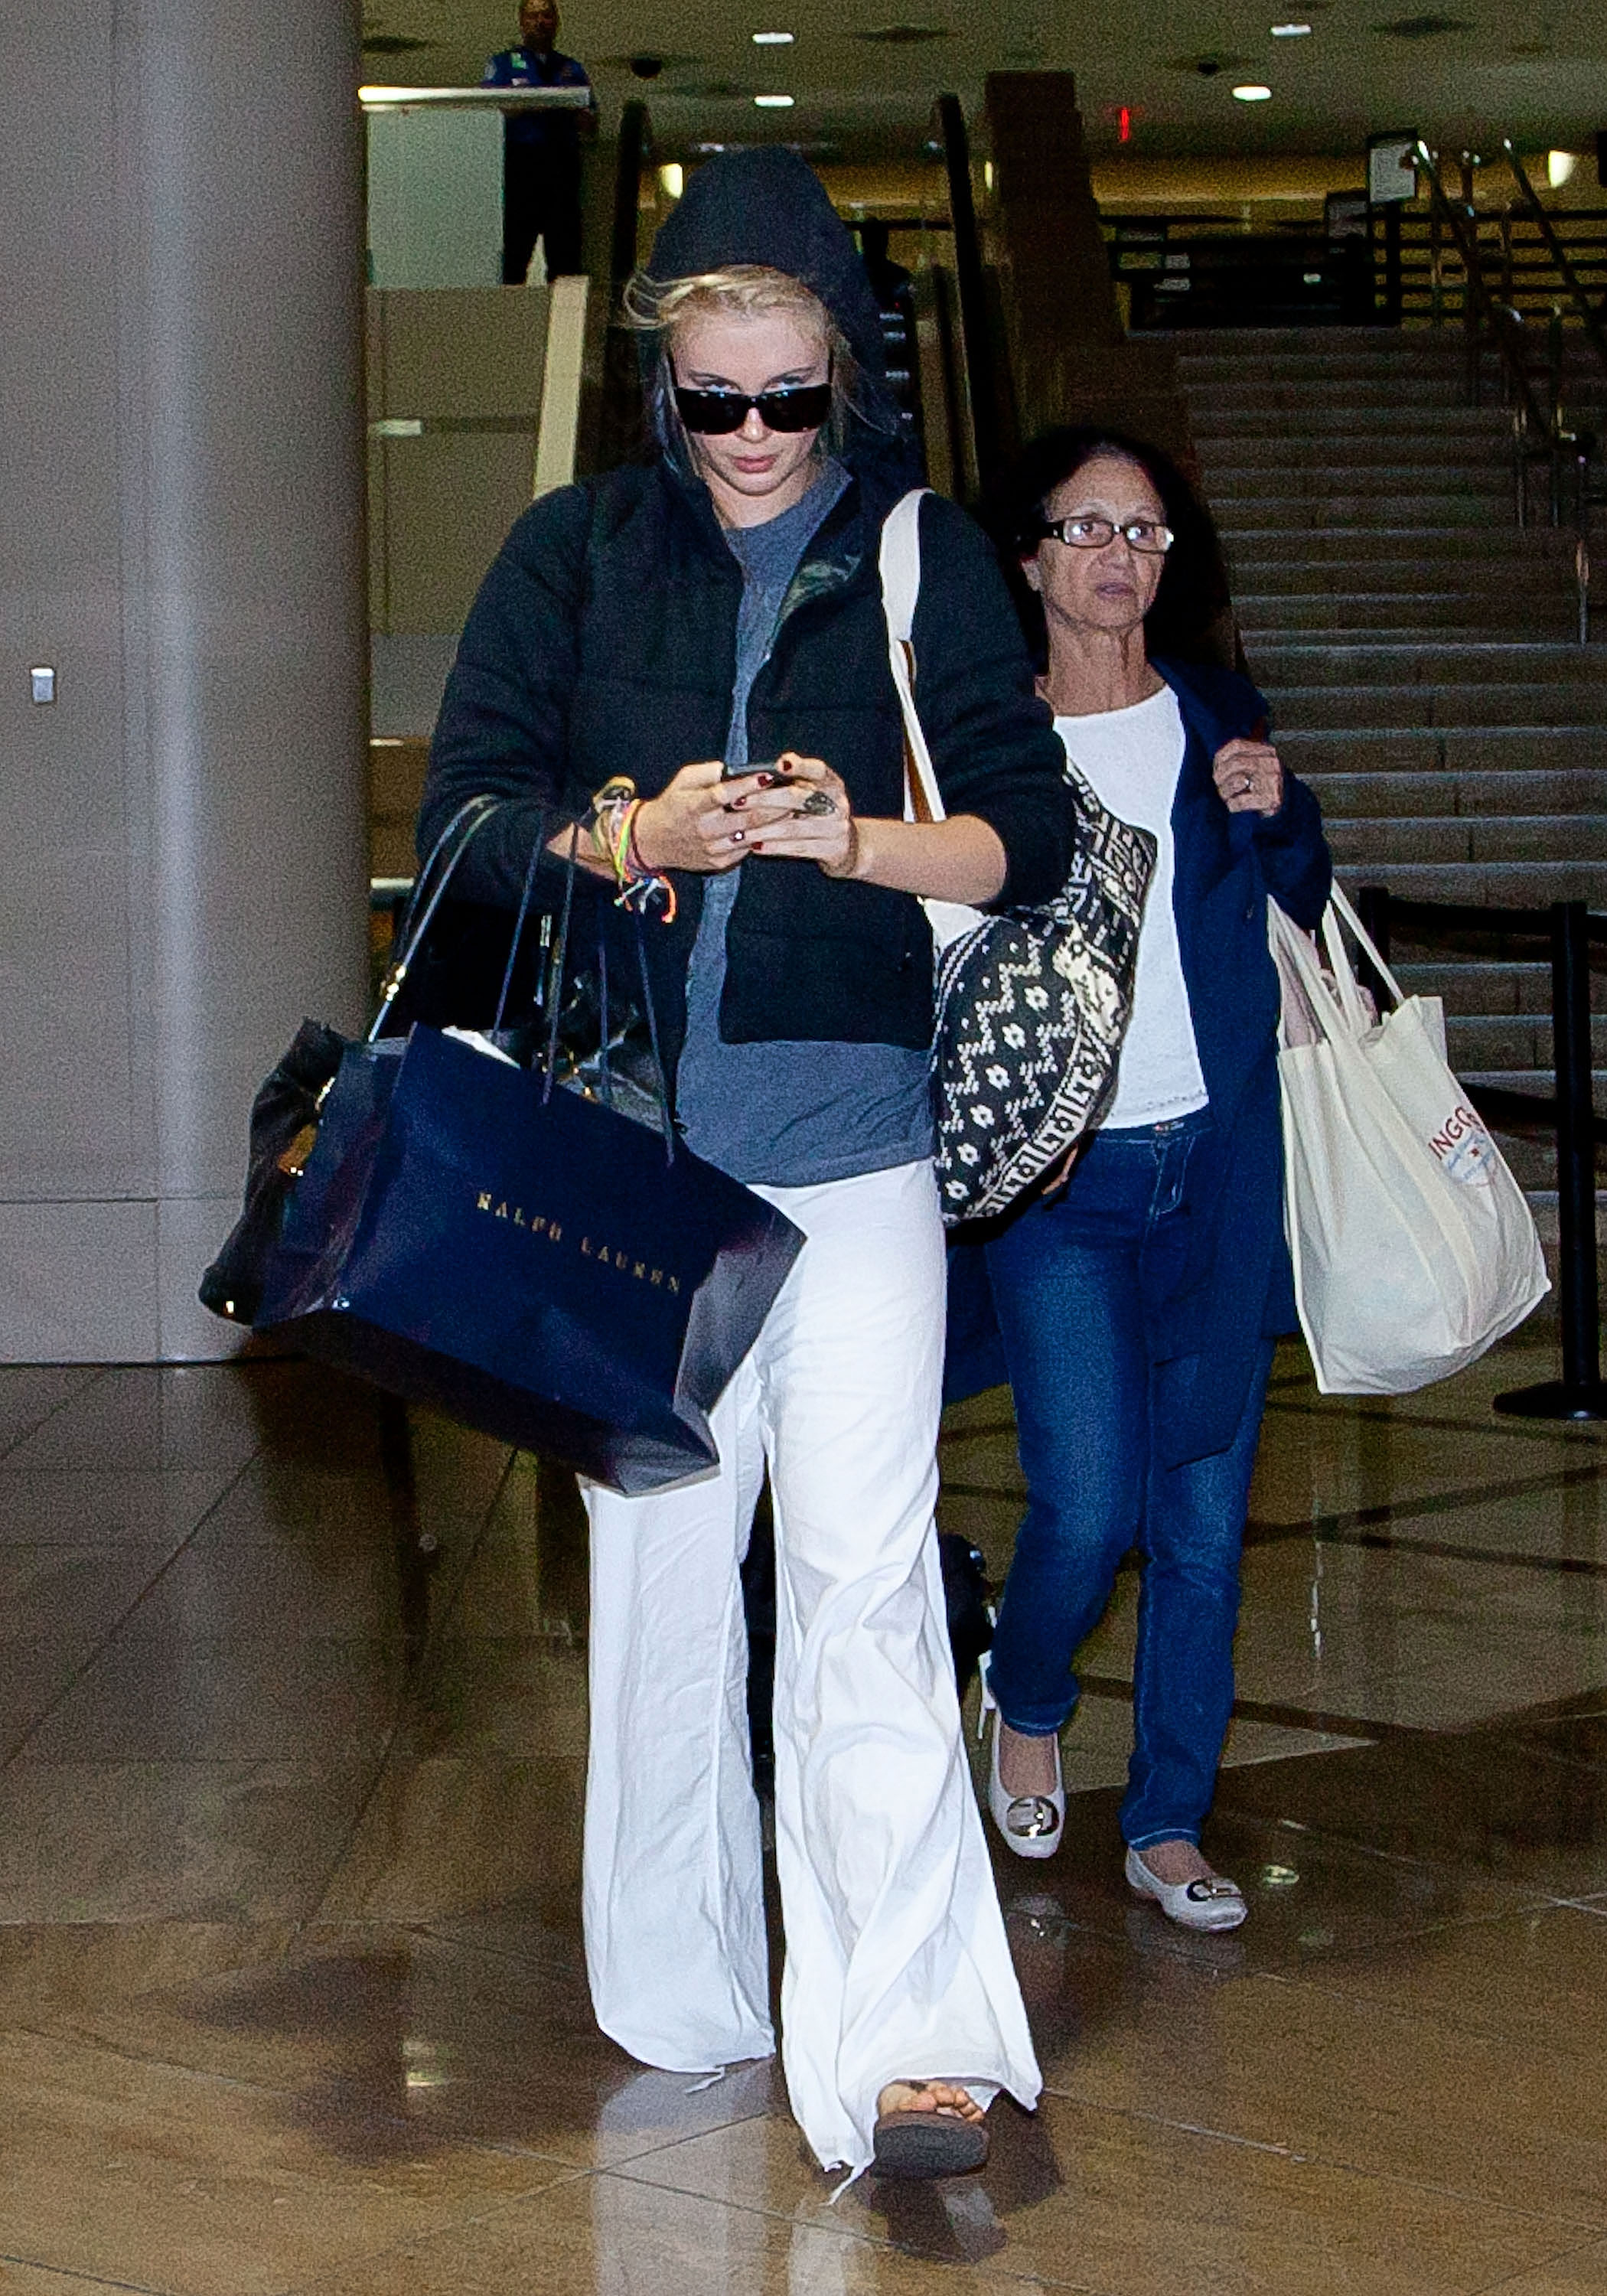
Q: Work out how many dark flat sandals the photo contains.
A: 1